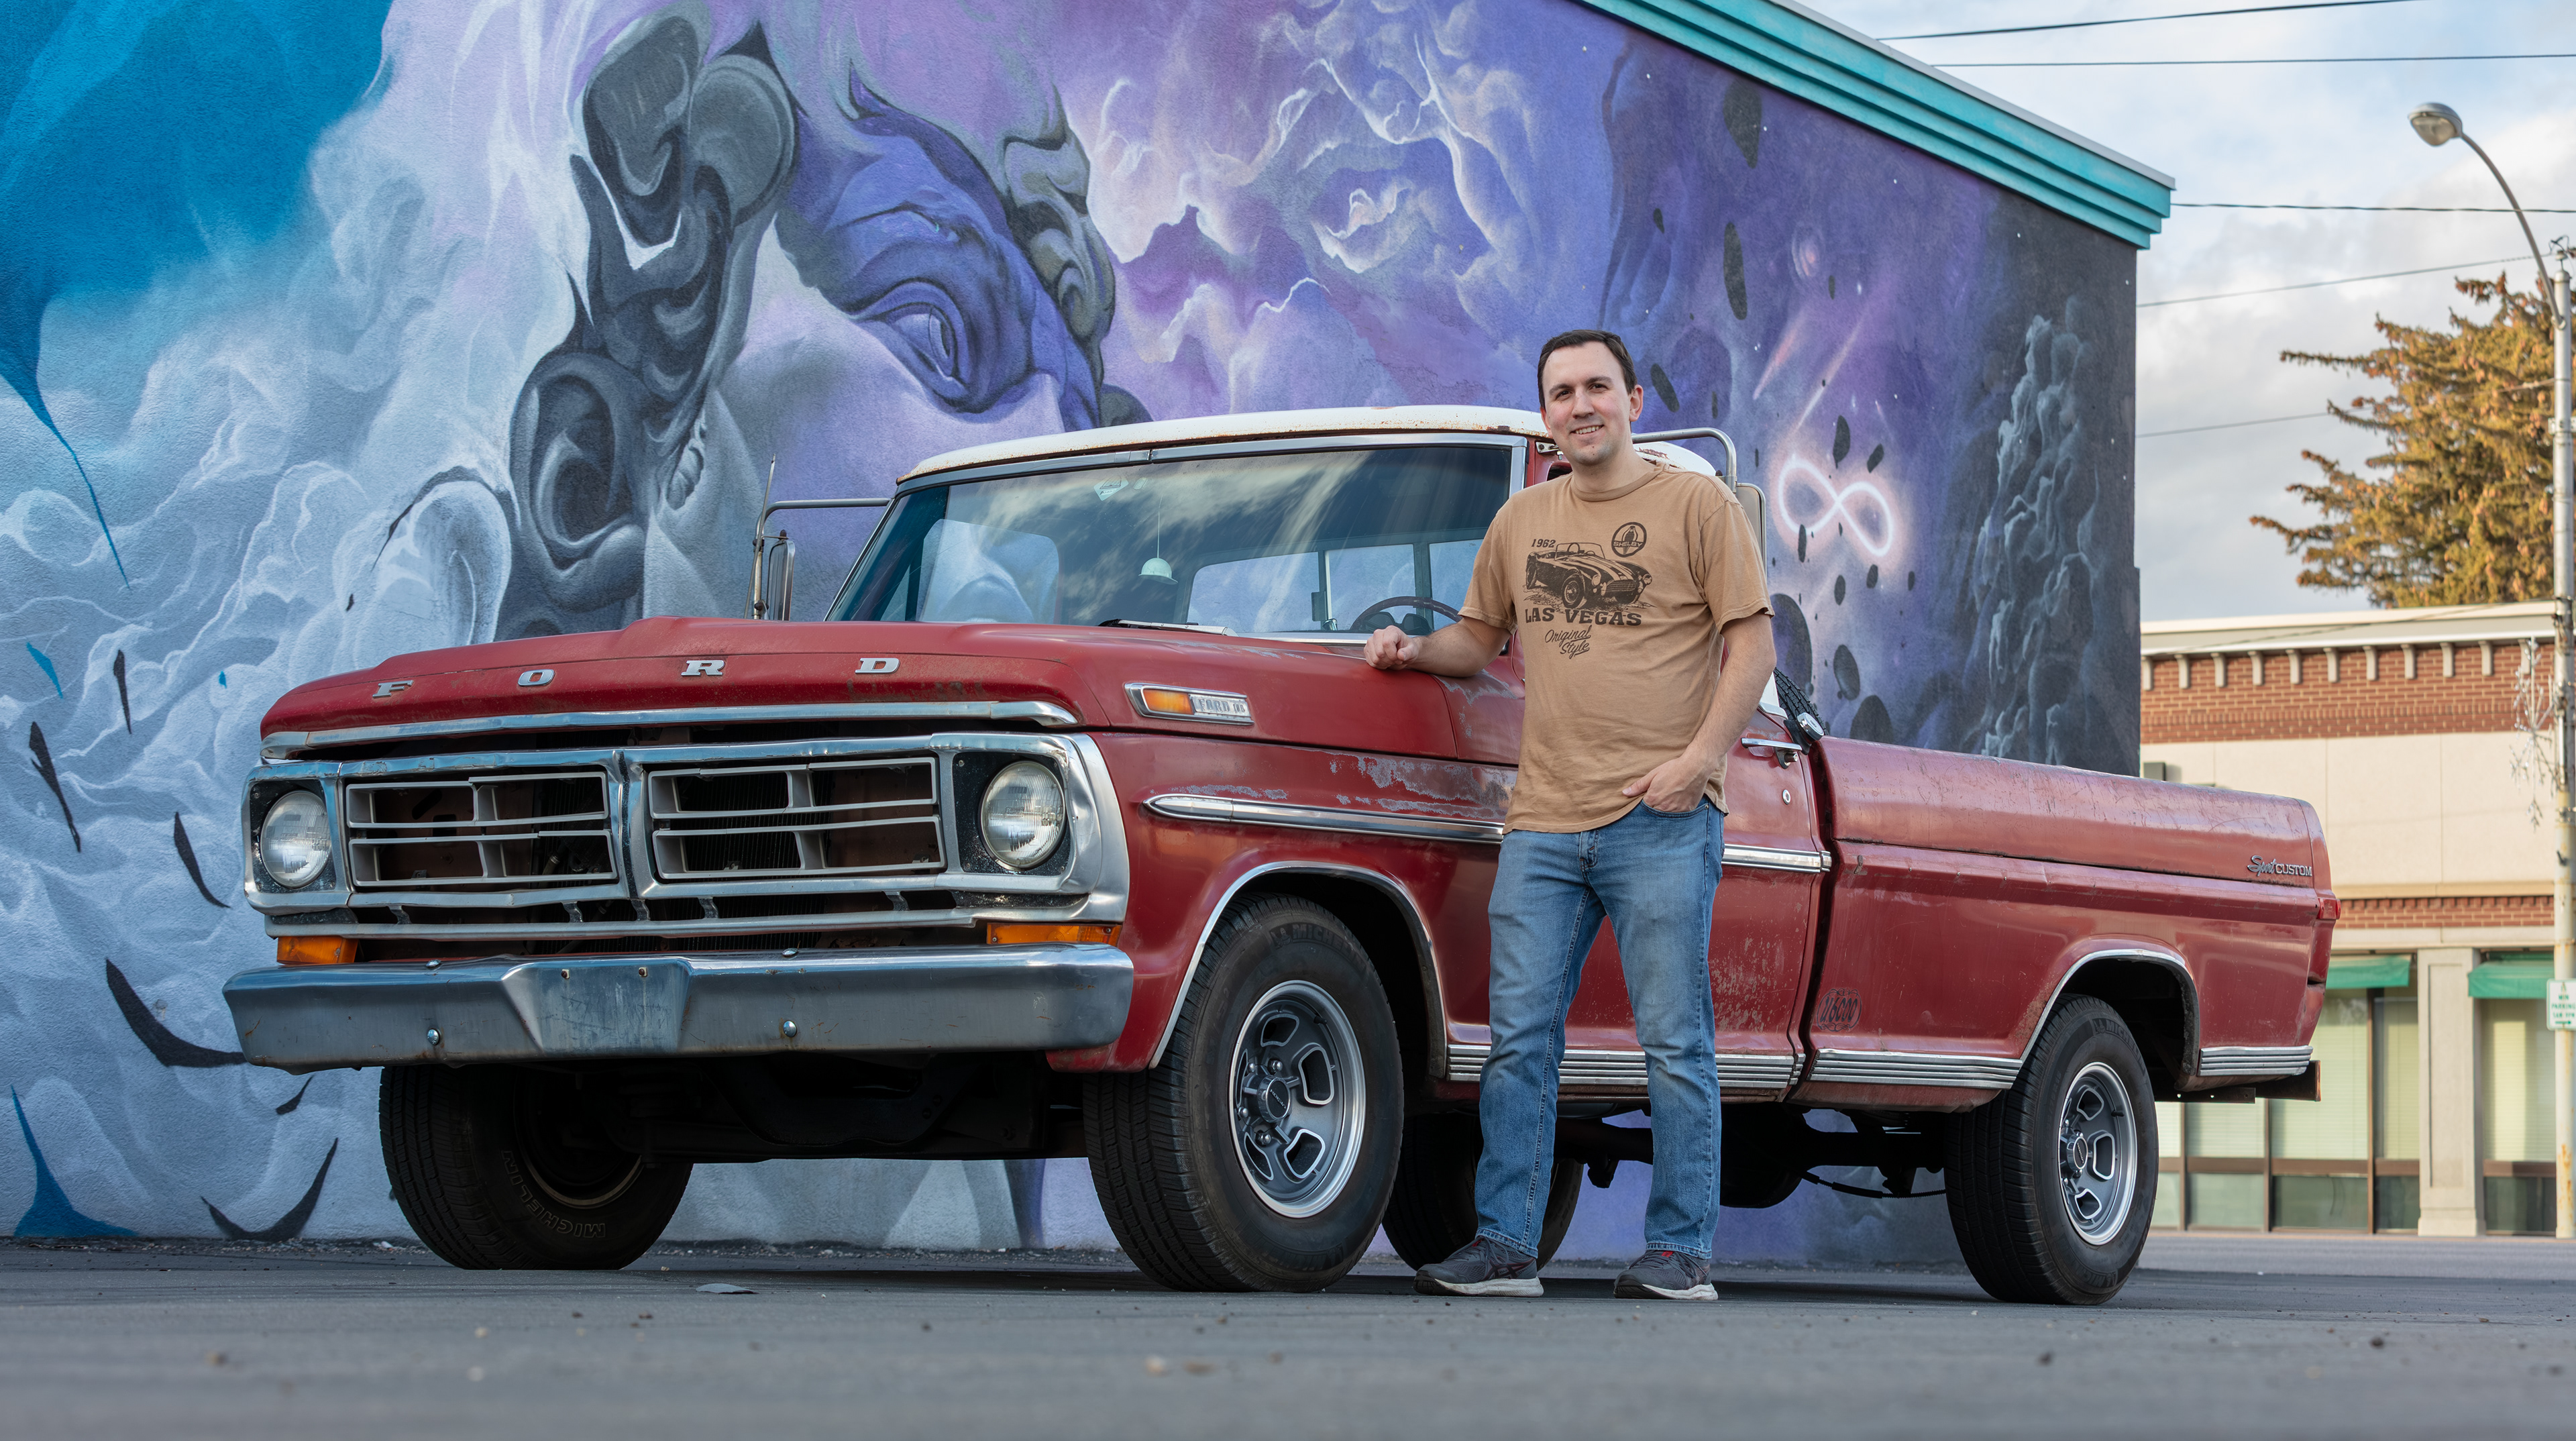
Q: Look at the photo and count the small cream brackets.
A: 11